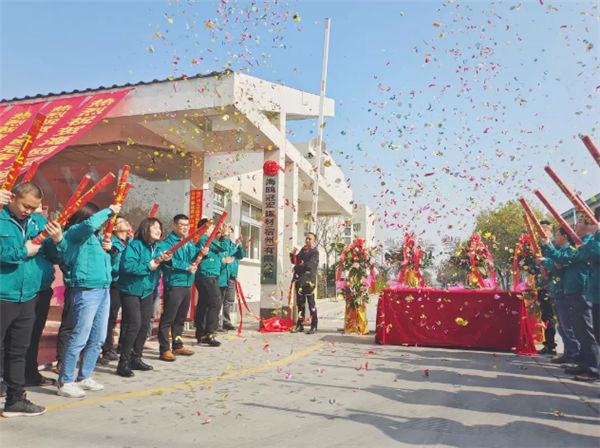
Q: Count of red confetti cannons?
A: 15